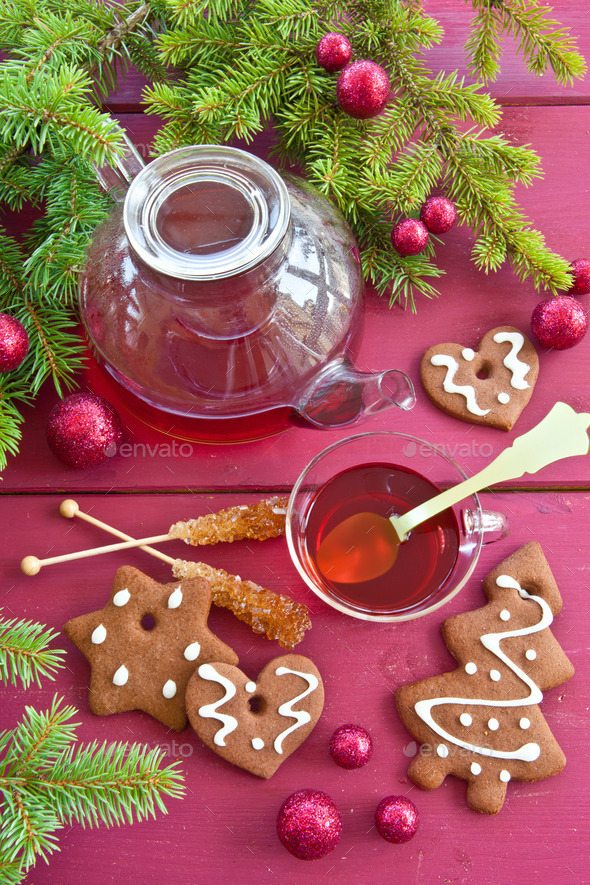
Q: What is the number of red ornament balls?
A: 11